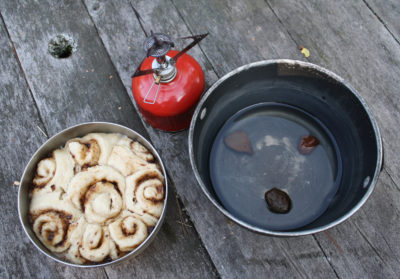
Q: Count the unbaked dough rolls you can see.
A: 8